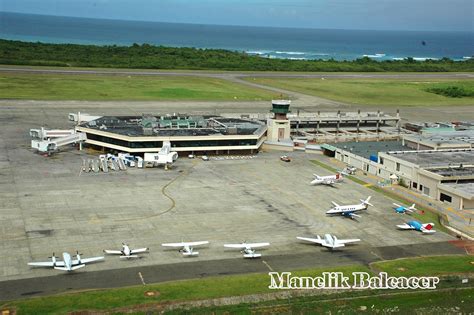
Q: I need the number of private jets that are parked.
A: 9